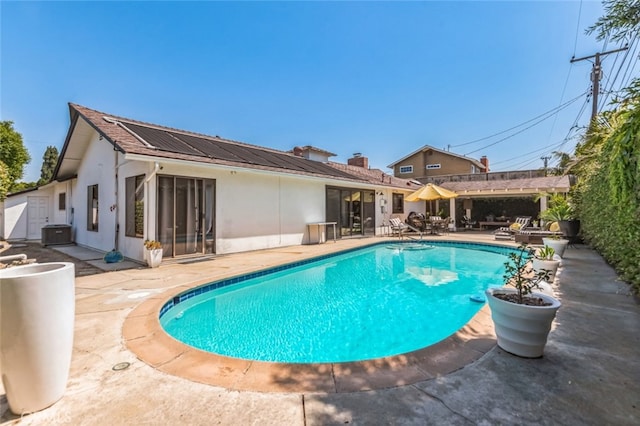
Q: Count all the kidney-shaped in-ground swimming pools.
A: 1